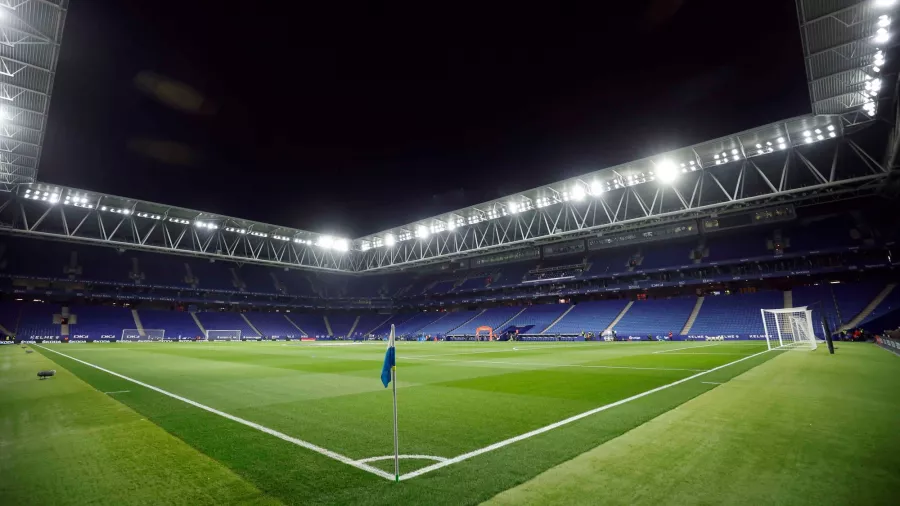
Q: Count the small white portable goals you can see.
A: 2